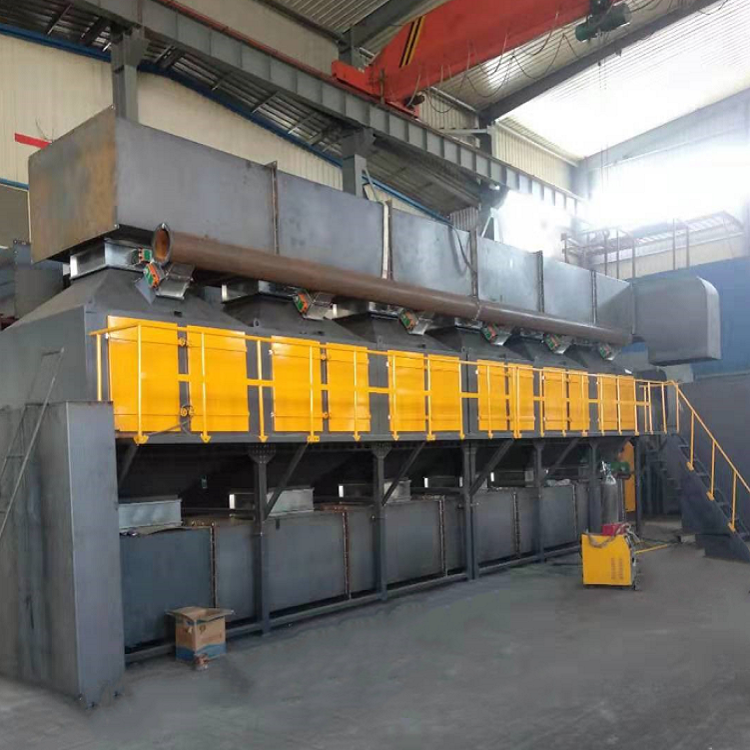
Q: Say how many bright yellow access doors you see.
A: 12